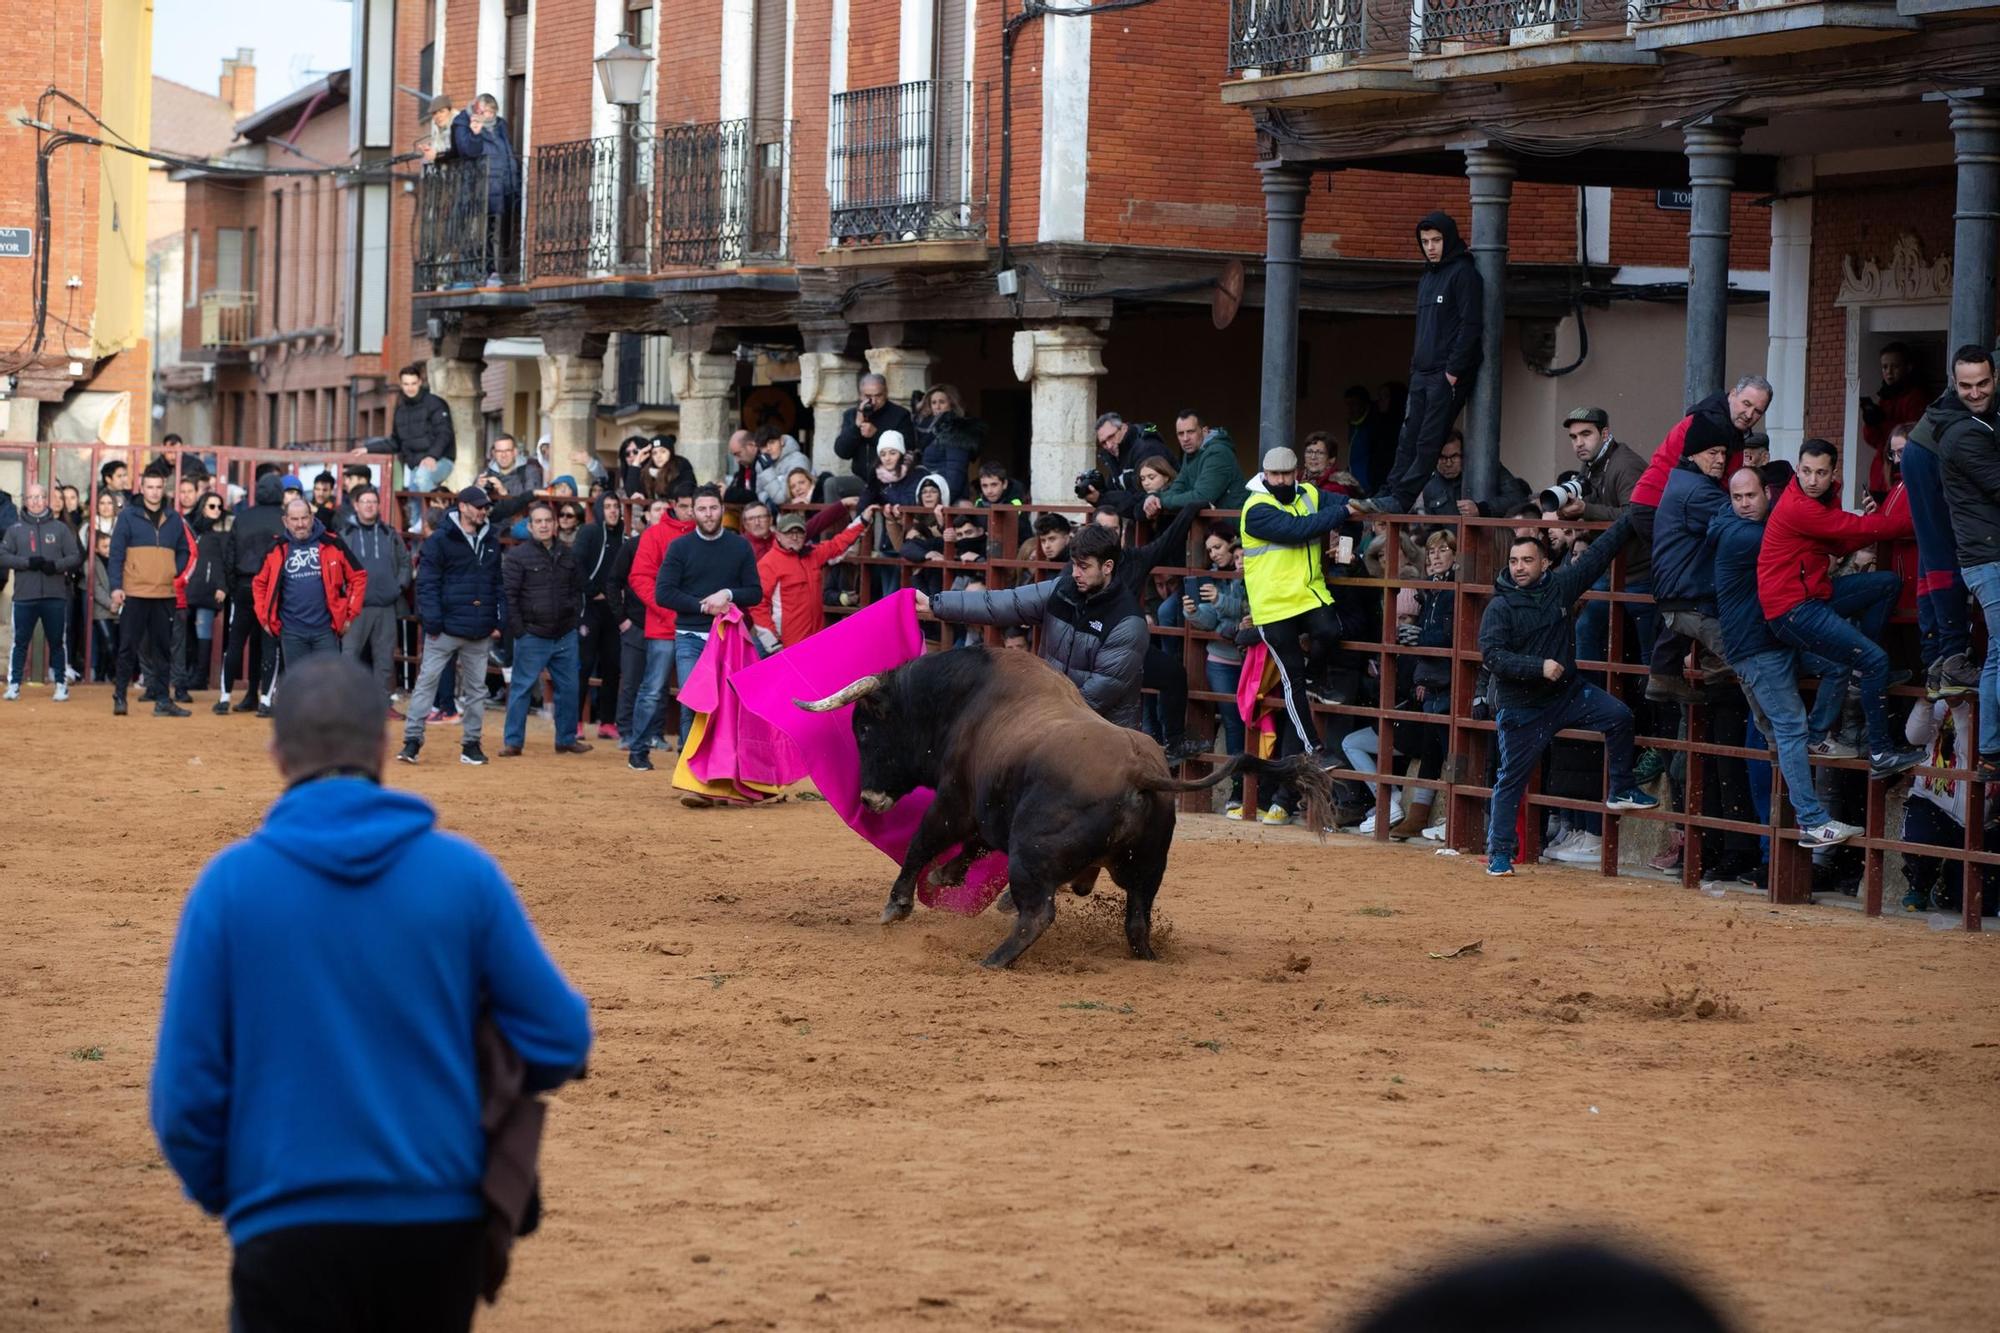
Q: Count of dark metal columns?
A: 4